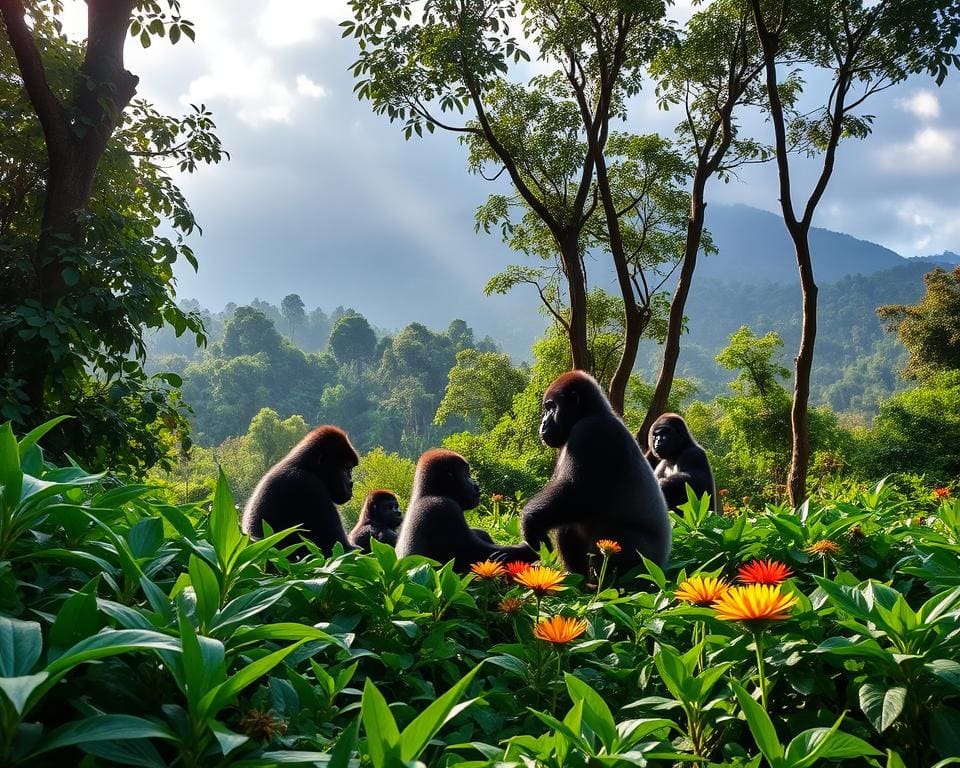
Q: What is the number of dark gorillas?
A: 5